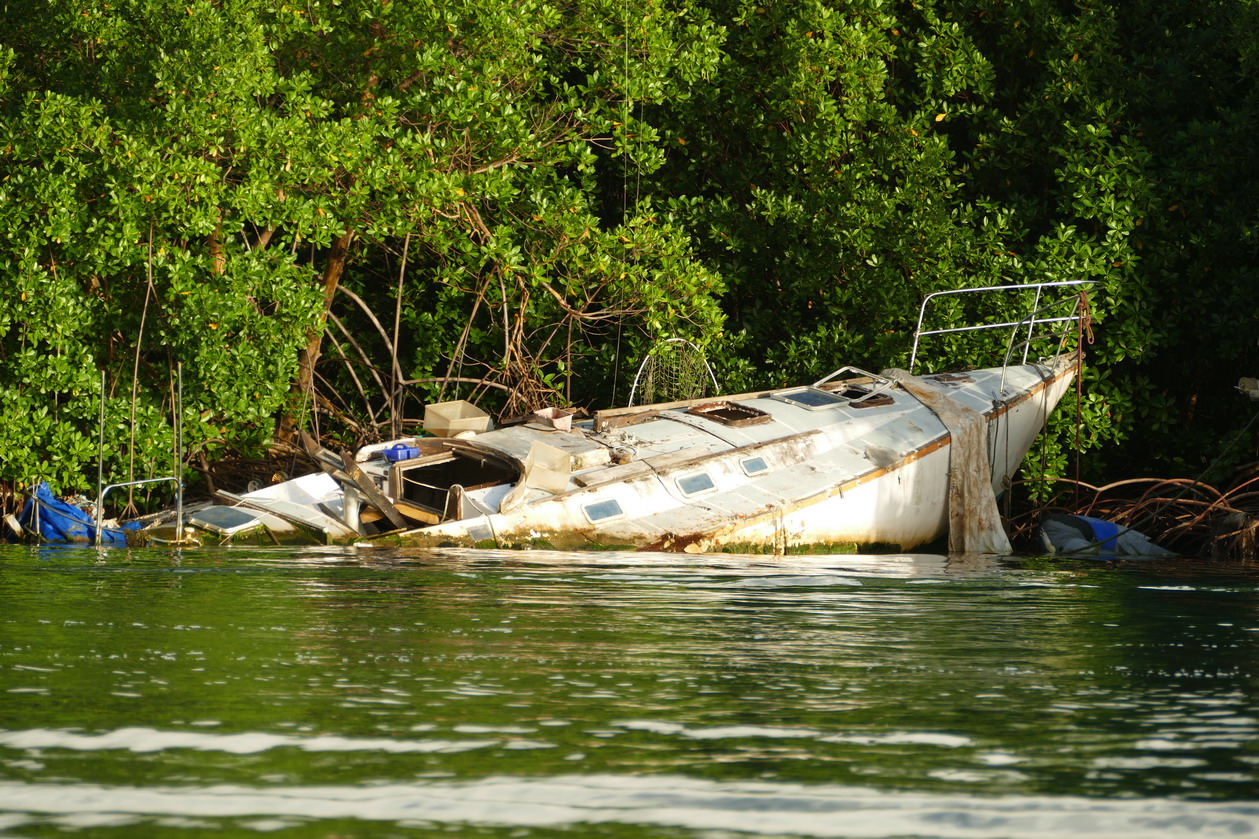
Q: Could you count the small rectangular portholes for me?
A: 3